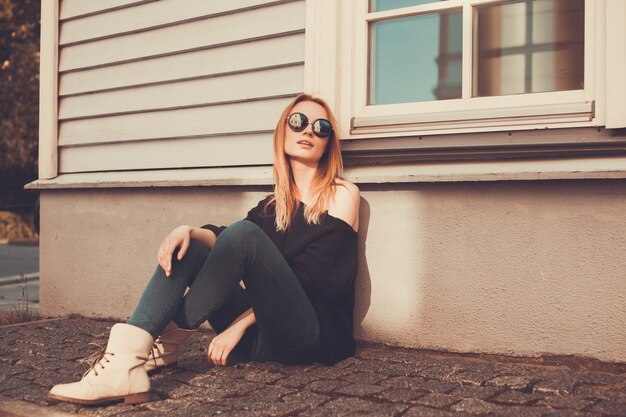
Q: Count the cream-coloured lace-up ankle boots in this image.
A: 2